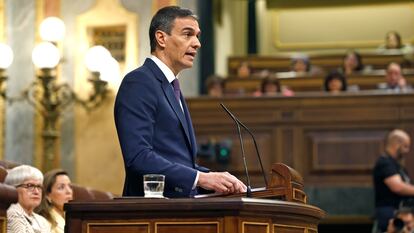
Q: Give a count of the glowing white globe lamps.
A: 5